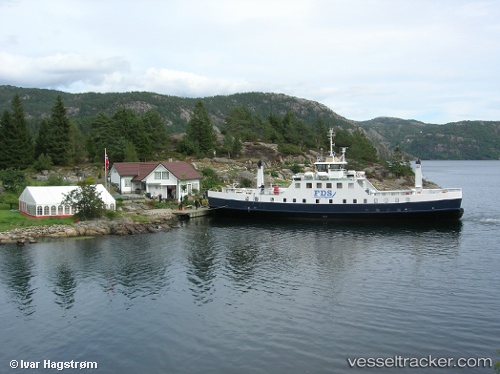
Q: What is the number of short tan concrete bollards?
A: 0